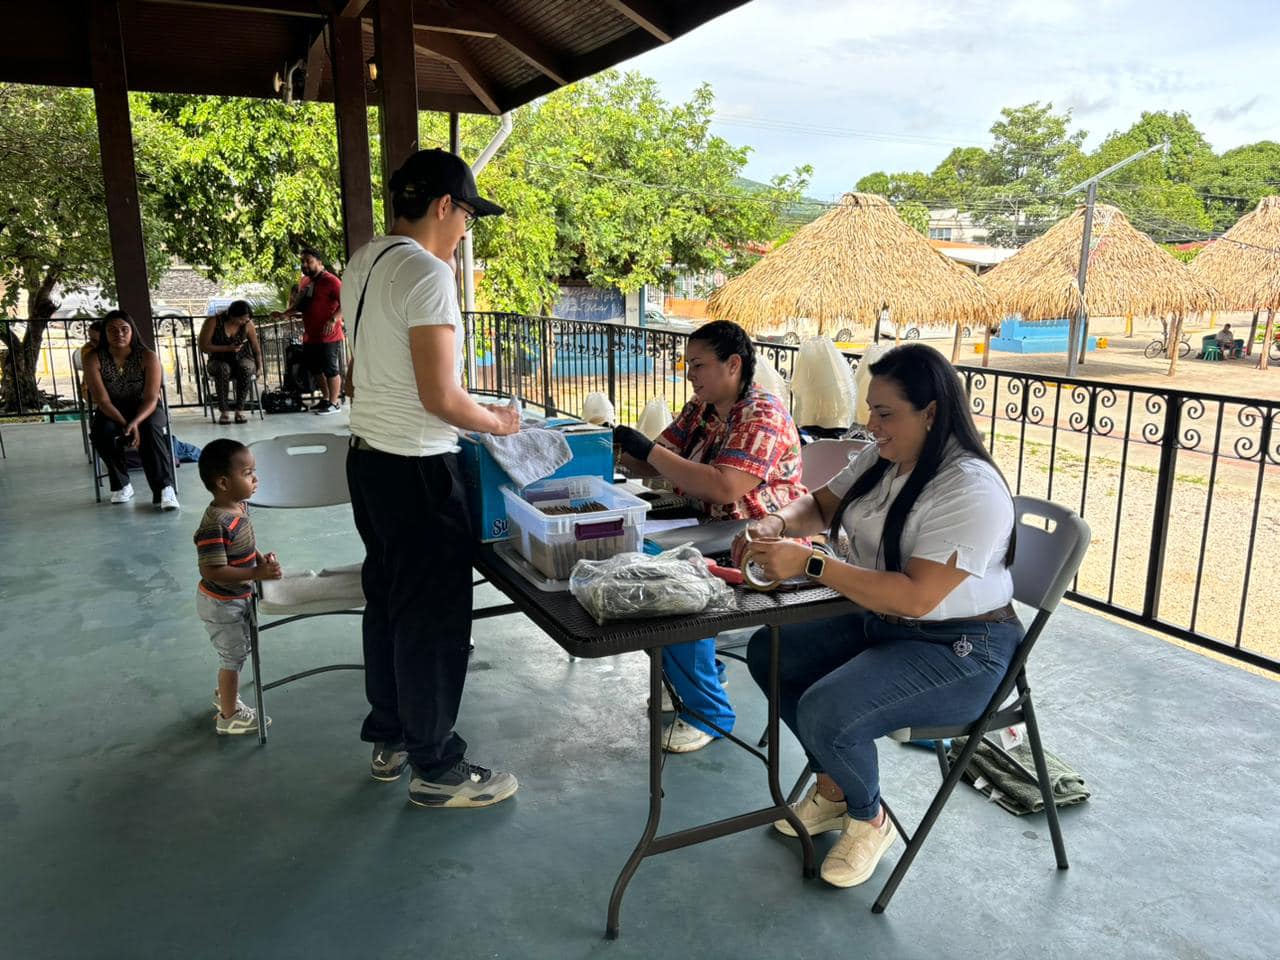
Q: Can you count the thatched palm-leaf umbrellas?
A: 3